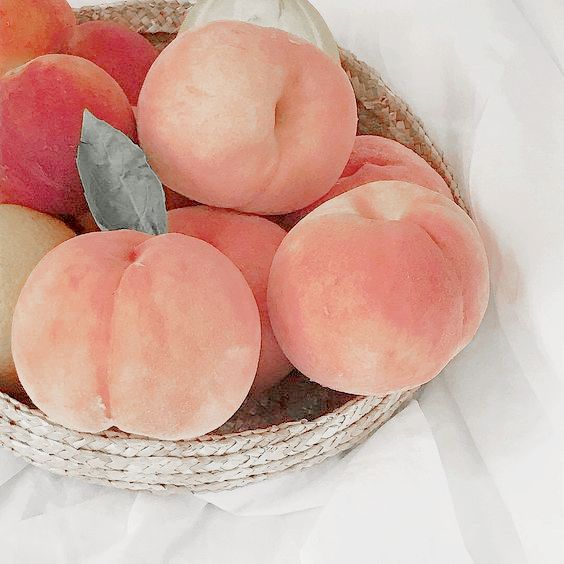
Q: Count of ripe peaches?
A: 8